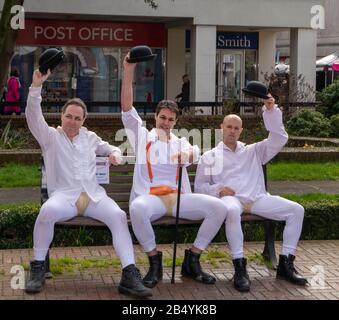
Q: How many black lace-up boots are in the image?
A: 4